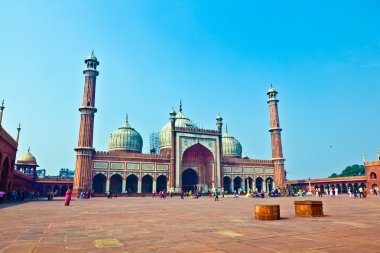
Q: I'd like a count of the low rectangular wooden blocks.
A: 2